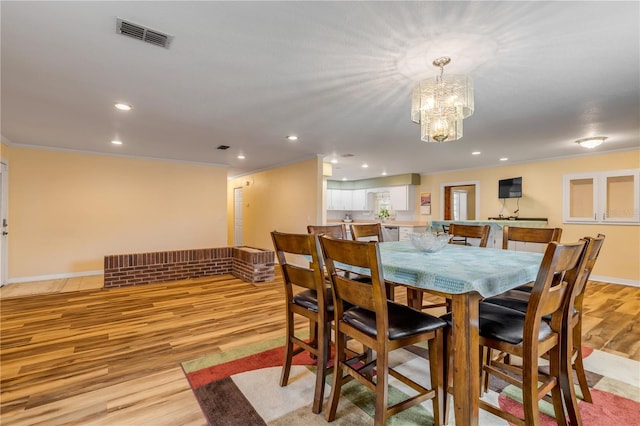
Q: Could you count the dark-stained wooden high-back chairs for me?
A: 8